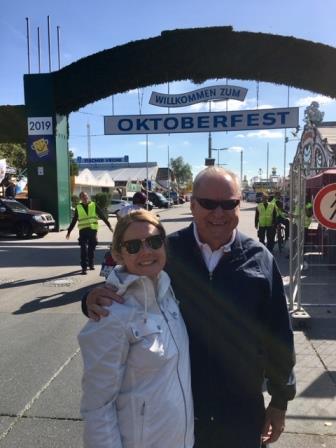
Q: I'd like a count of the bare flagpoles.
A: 4